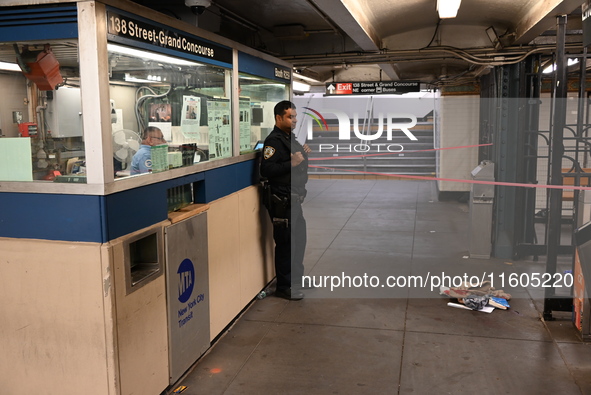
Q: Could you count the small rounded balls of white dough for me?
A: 0